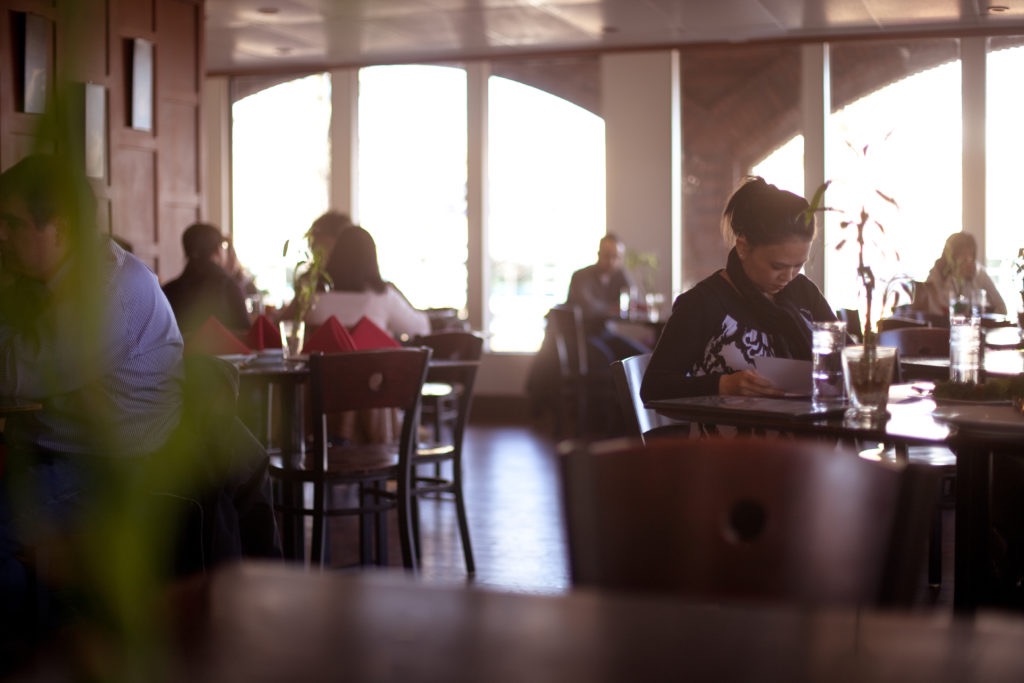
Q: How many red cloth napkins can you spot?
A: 4